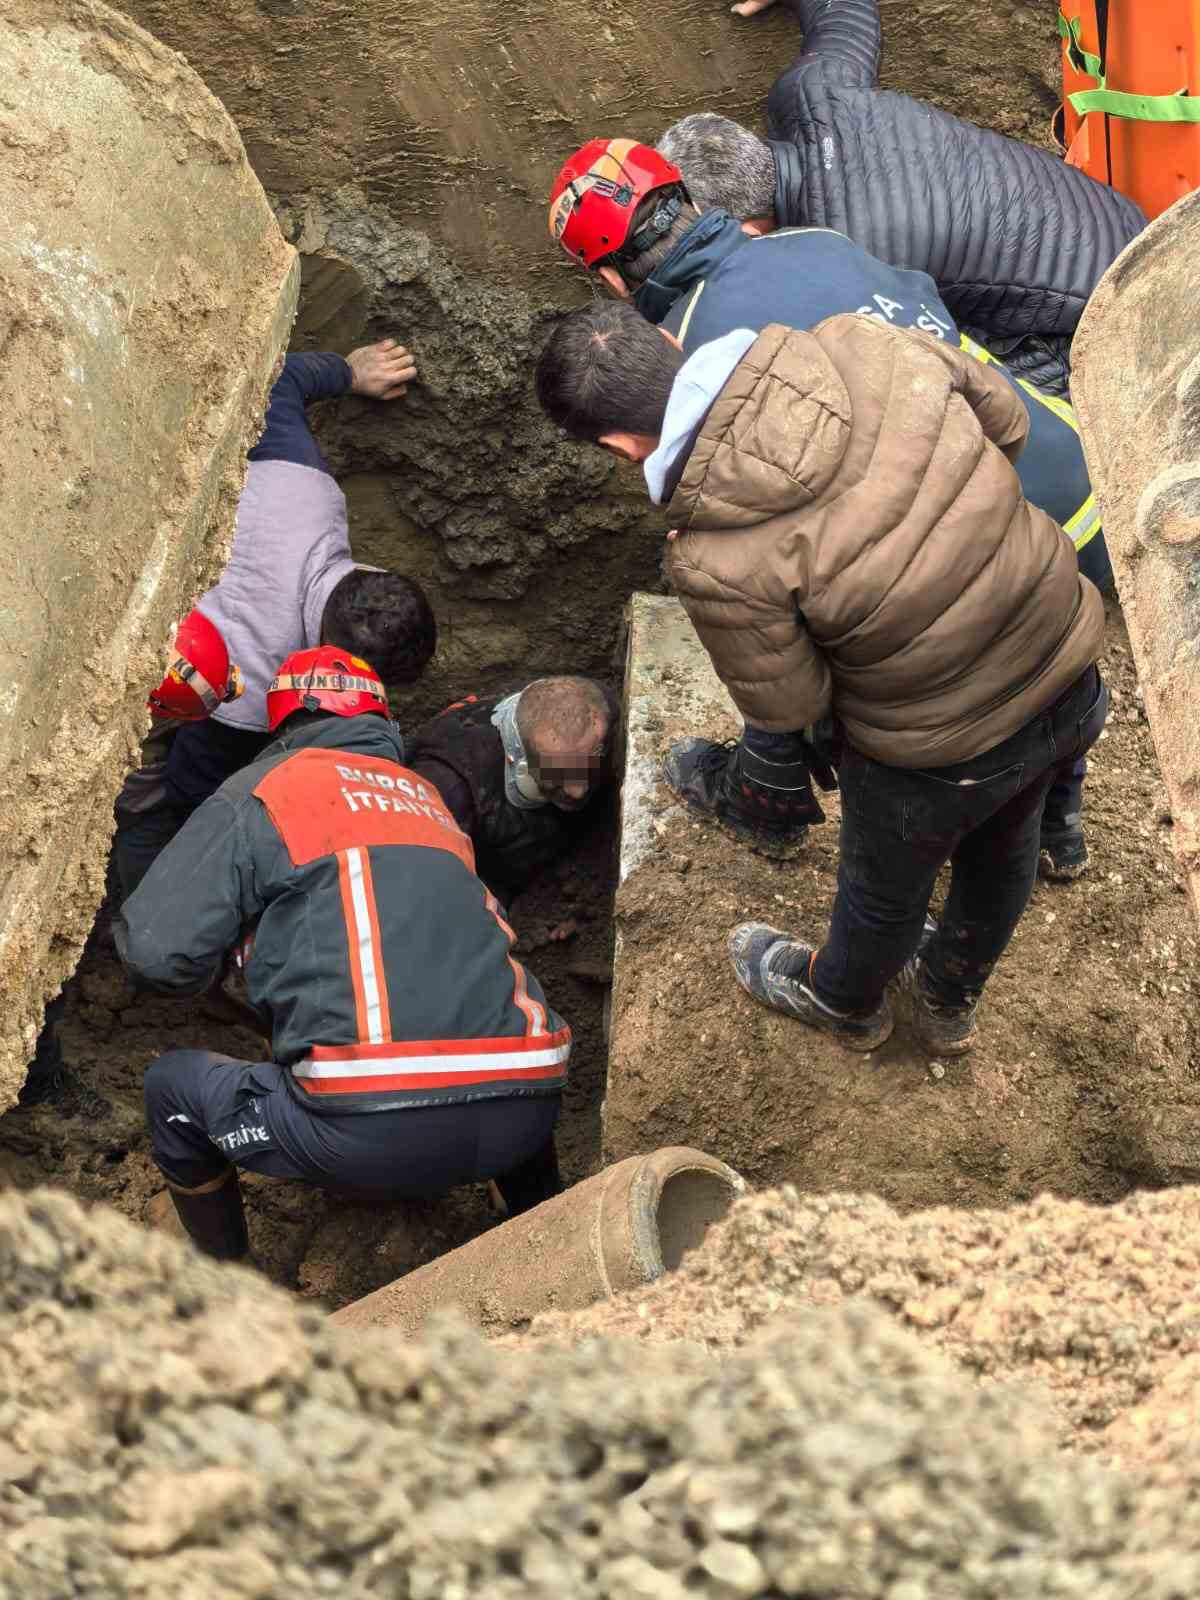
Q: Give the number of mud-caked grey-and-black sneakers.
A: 2